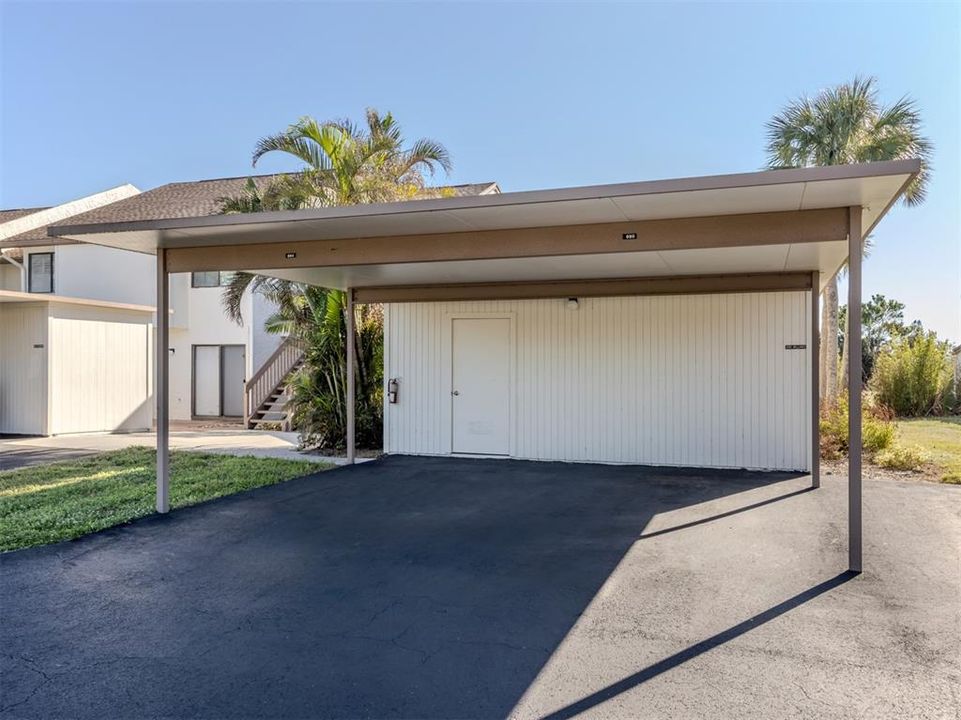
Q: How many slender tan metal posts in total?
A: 4